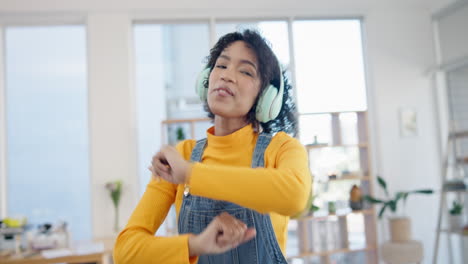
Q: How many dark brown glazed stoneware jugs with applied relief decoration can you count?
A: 0